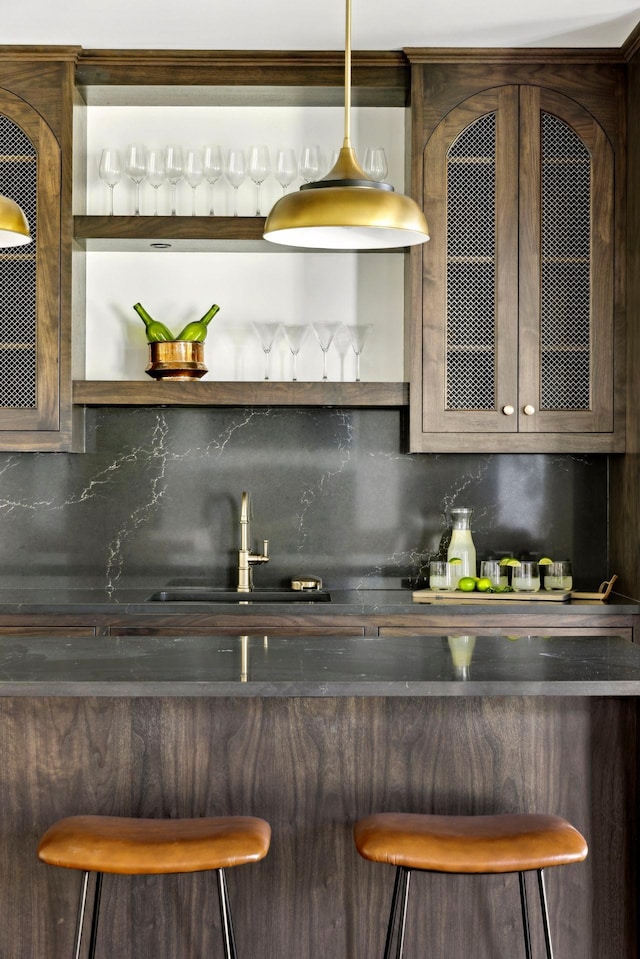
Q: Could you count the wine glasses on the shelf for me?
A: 12